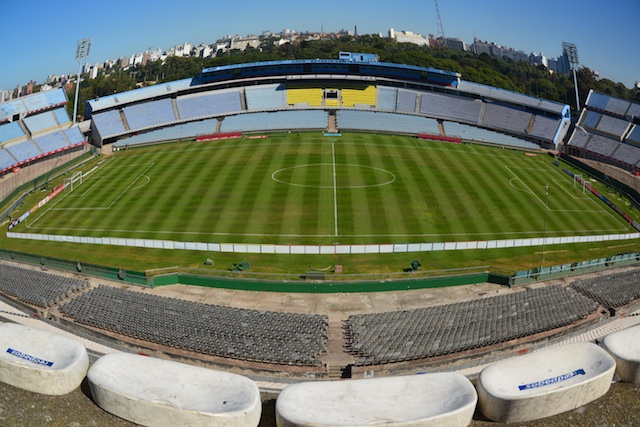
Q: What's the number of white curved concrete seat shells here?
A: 5